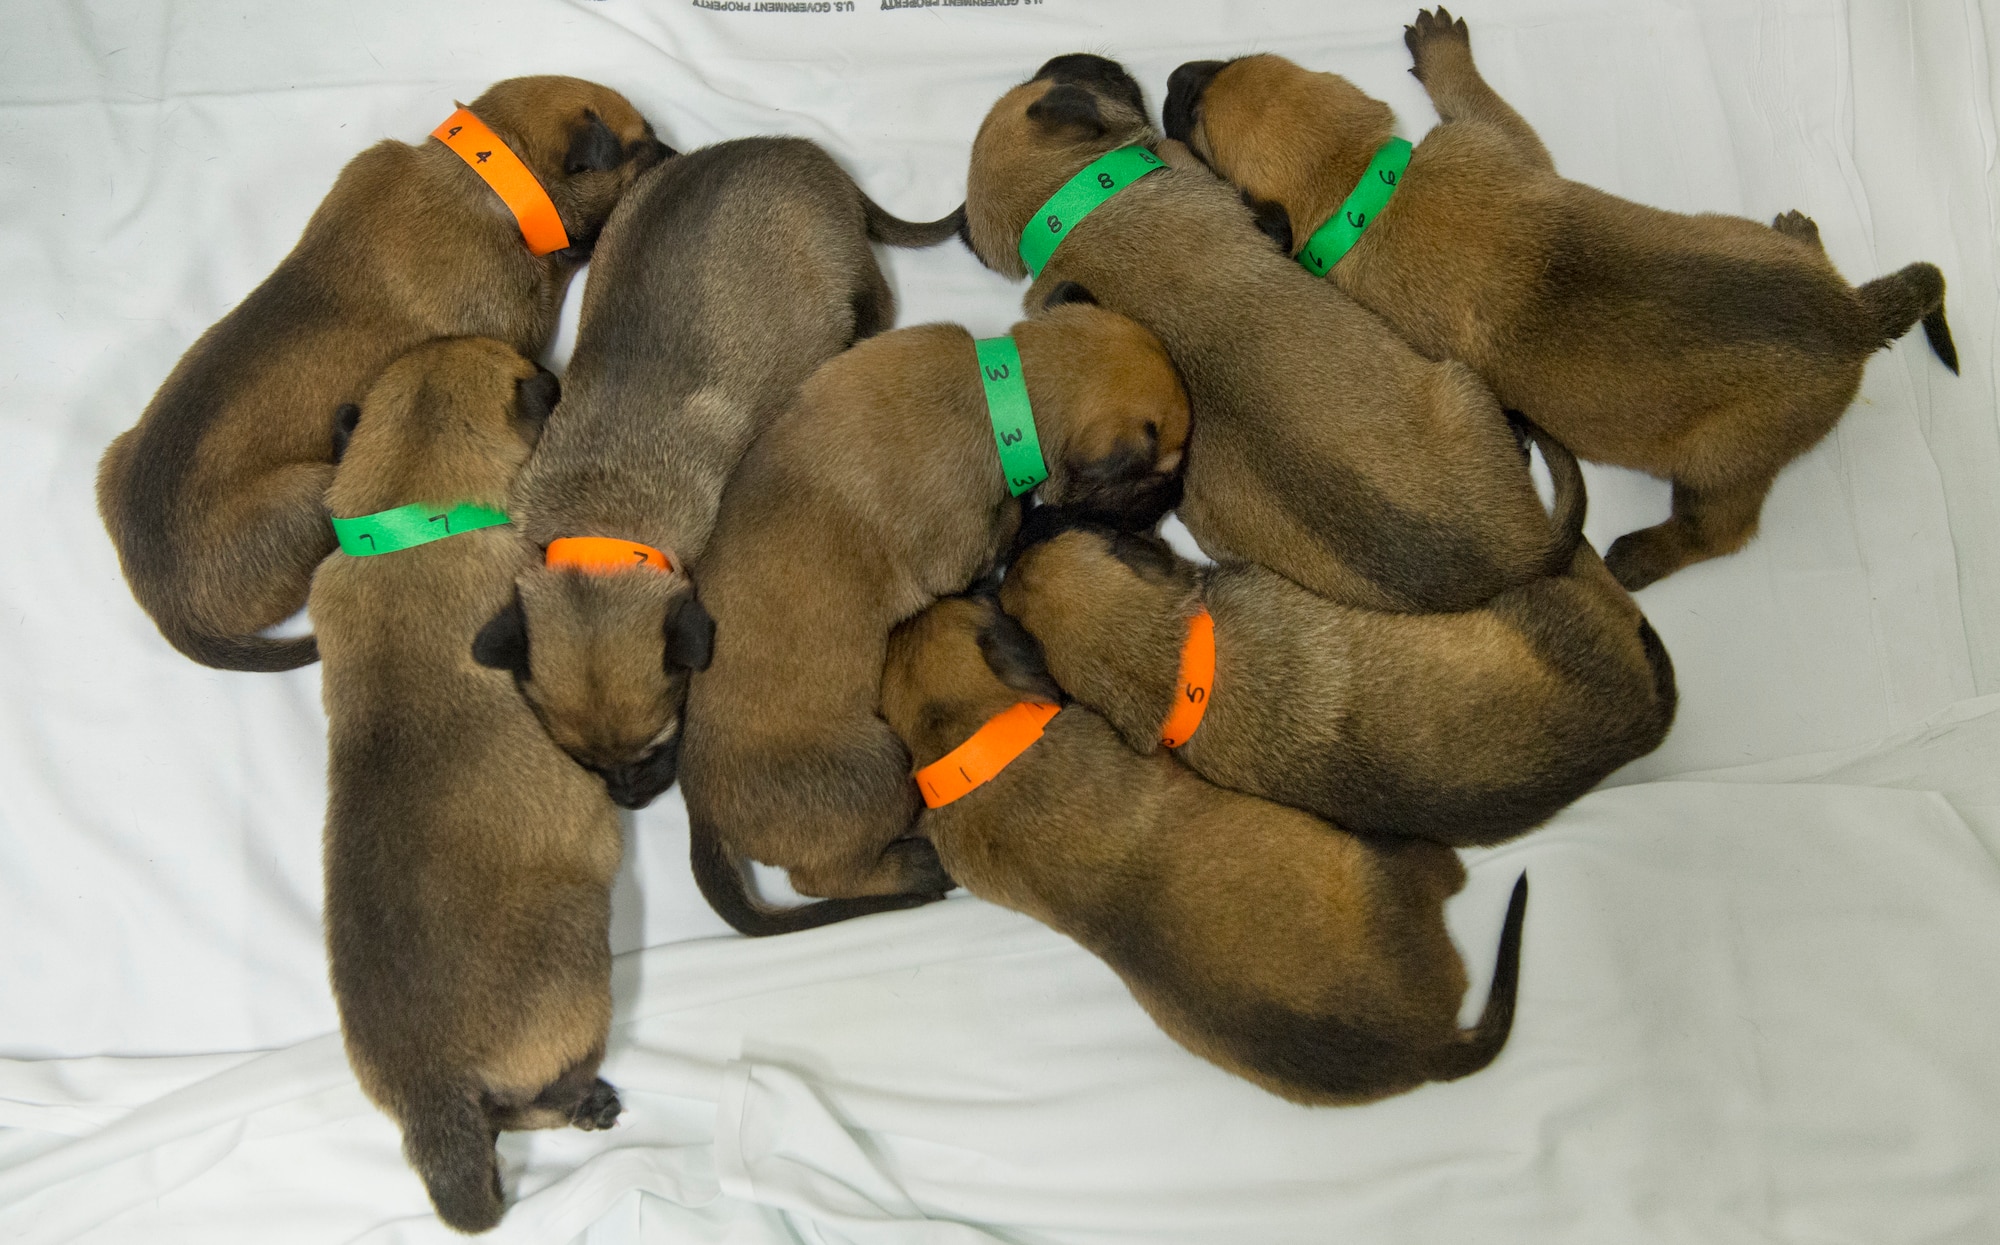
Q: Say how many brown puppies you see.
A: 8